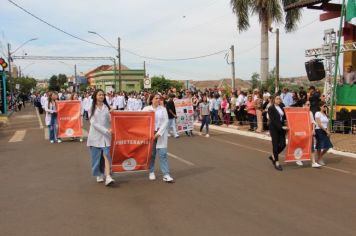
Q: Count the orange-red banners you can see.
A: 3